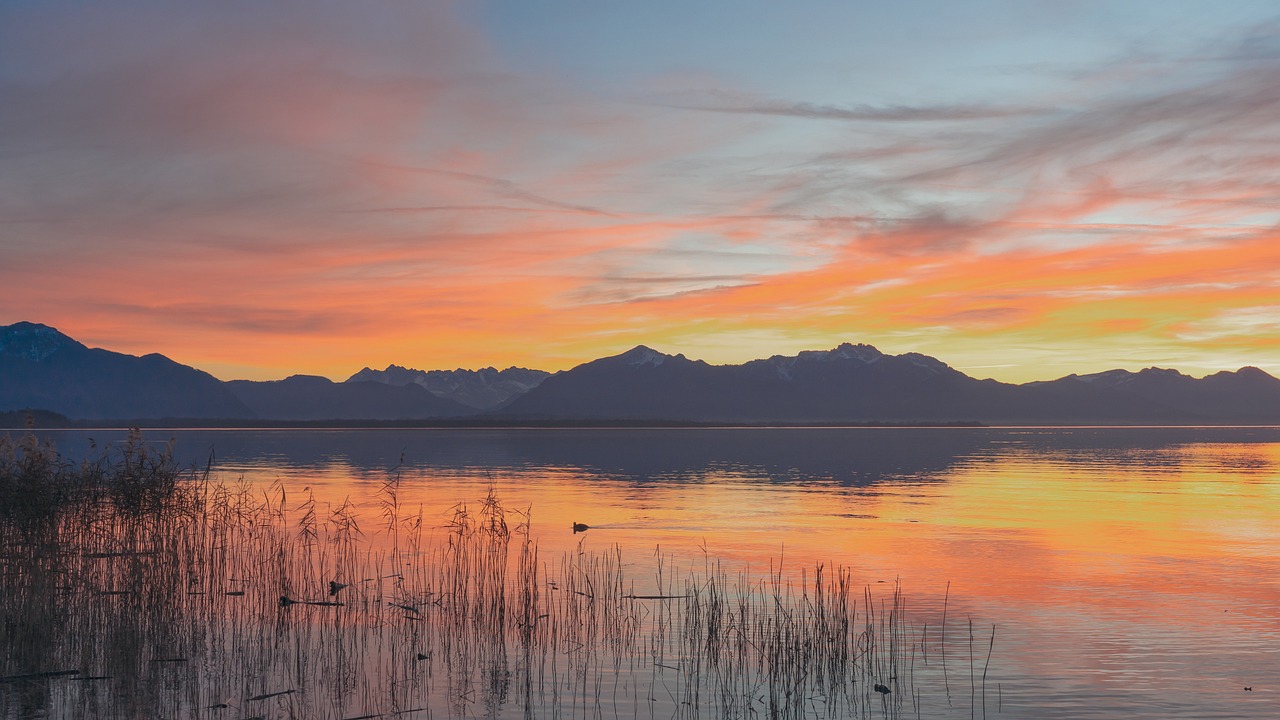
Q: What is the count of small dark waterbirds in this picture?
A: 1